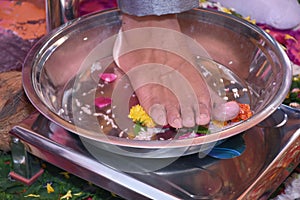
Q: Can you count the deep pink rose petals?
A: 2